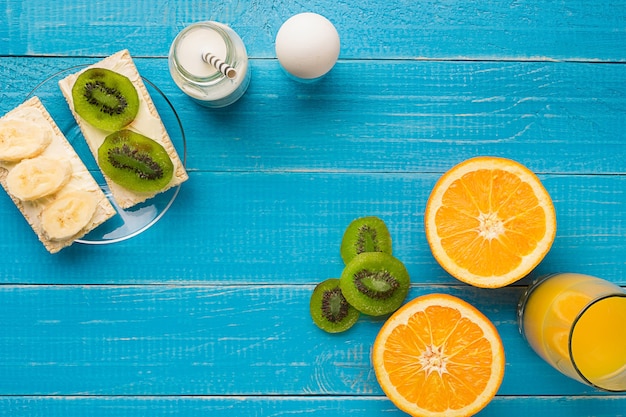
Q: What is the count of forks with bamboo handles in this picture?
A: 0